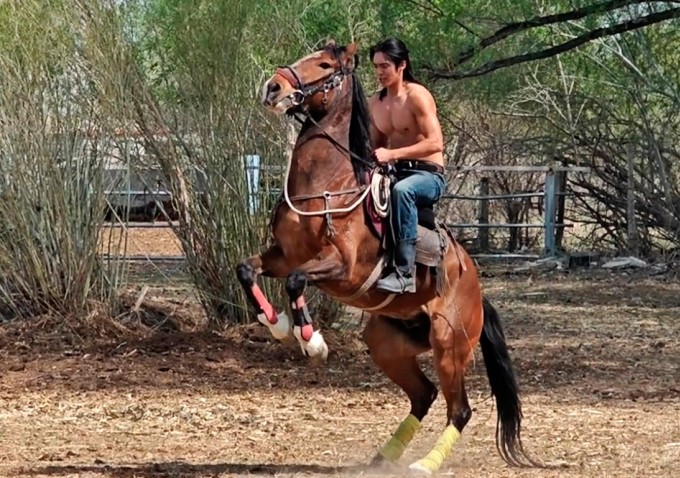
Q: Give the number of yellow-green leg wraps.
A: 2